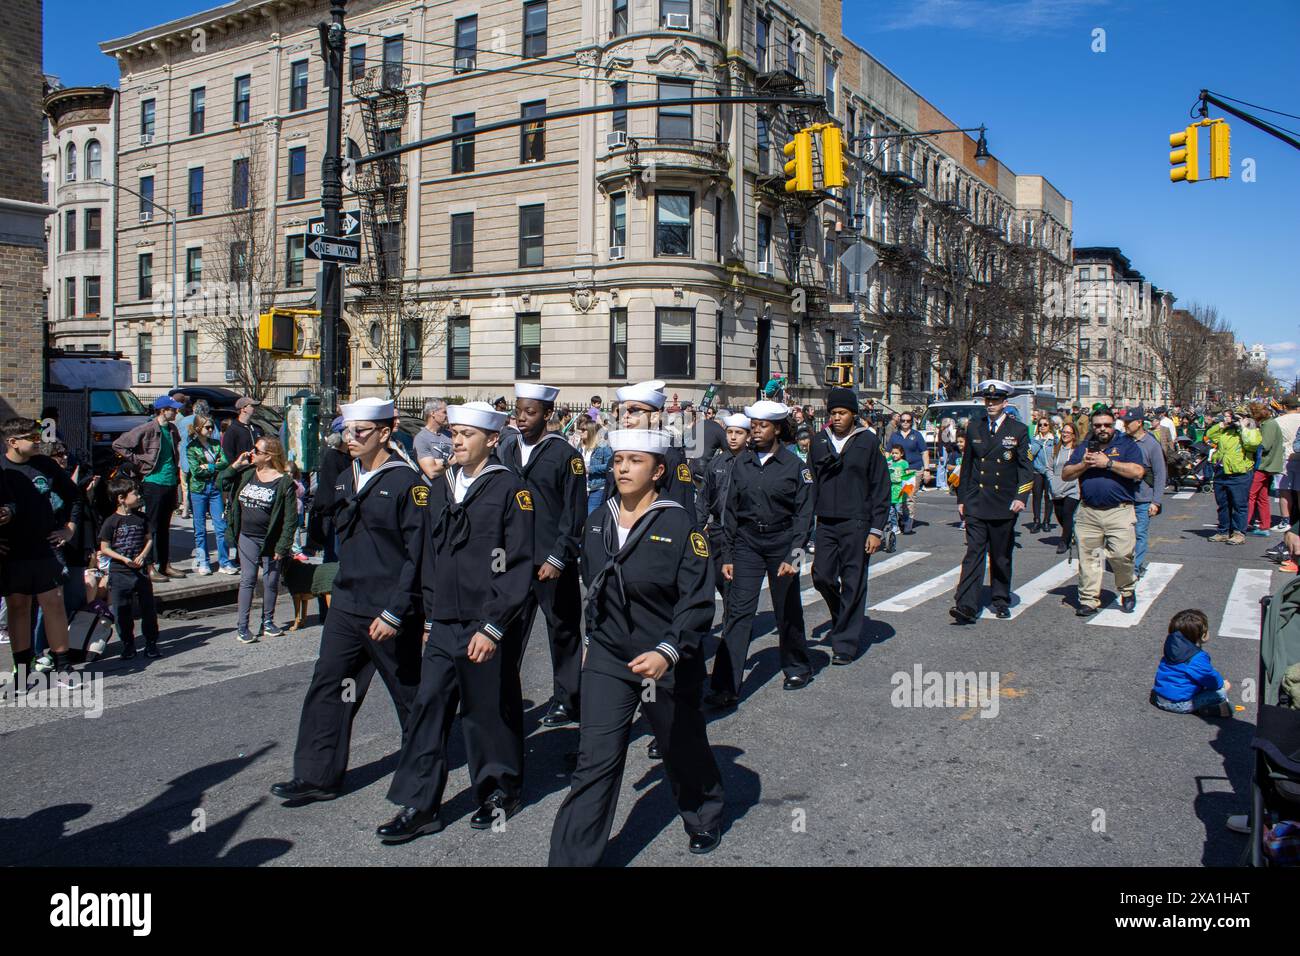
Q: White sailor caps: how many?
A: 7